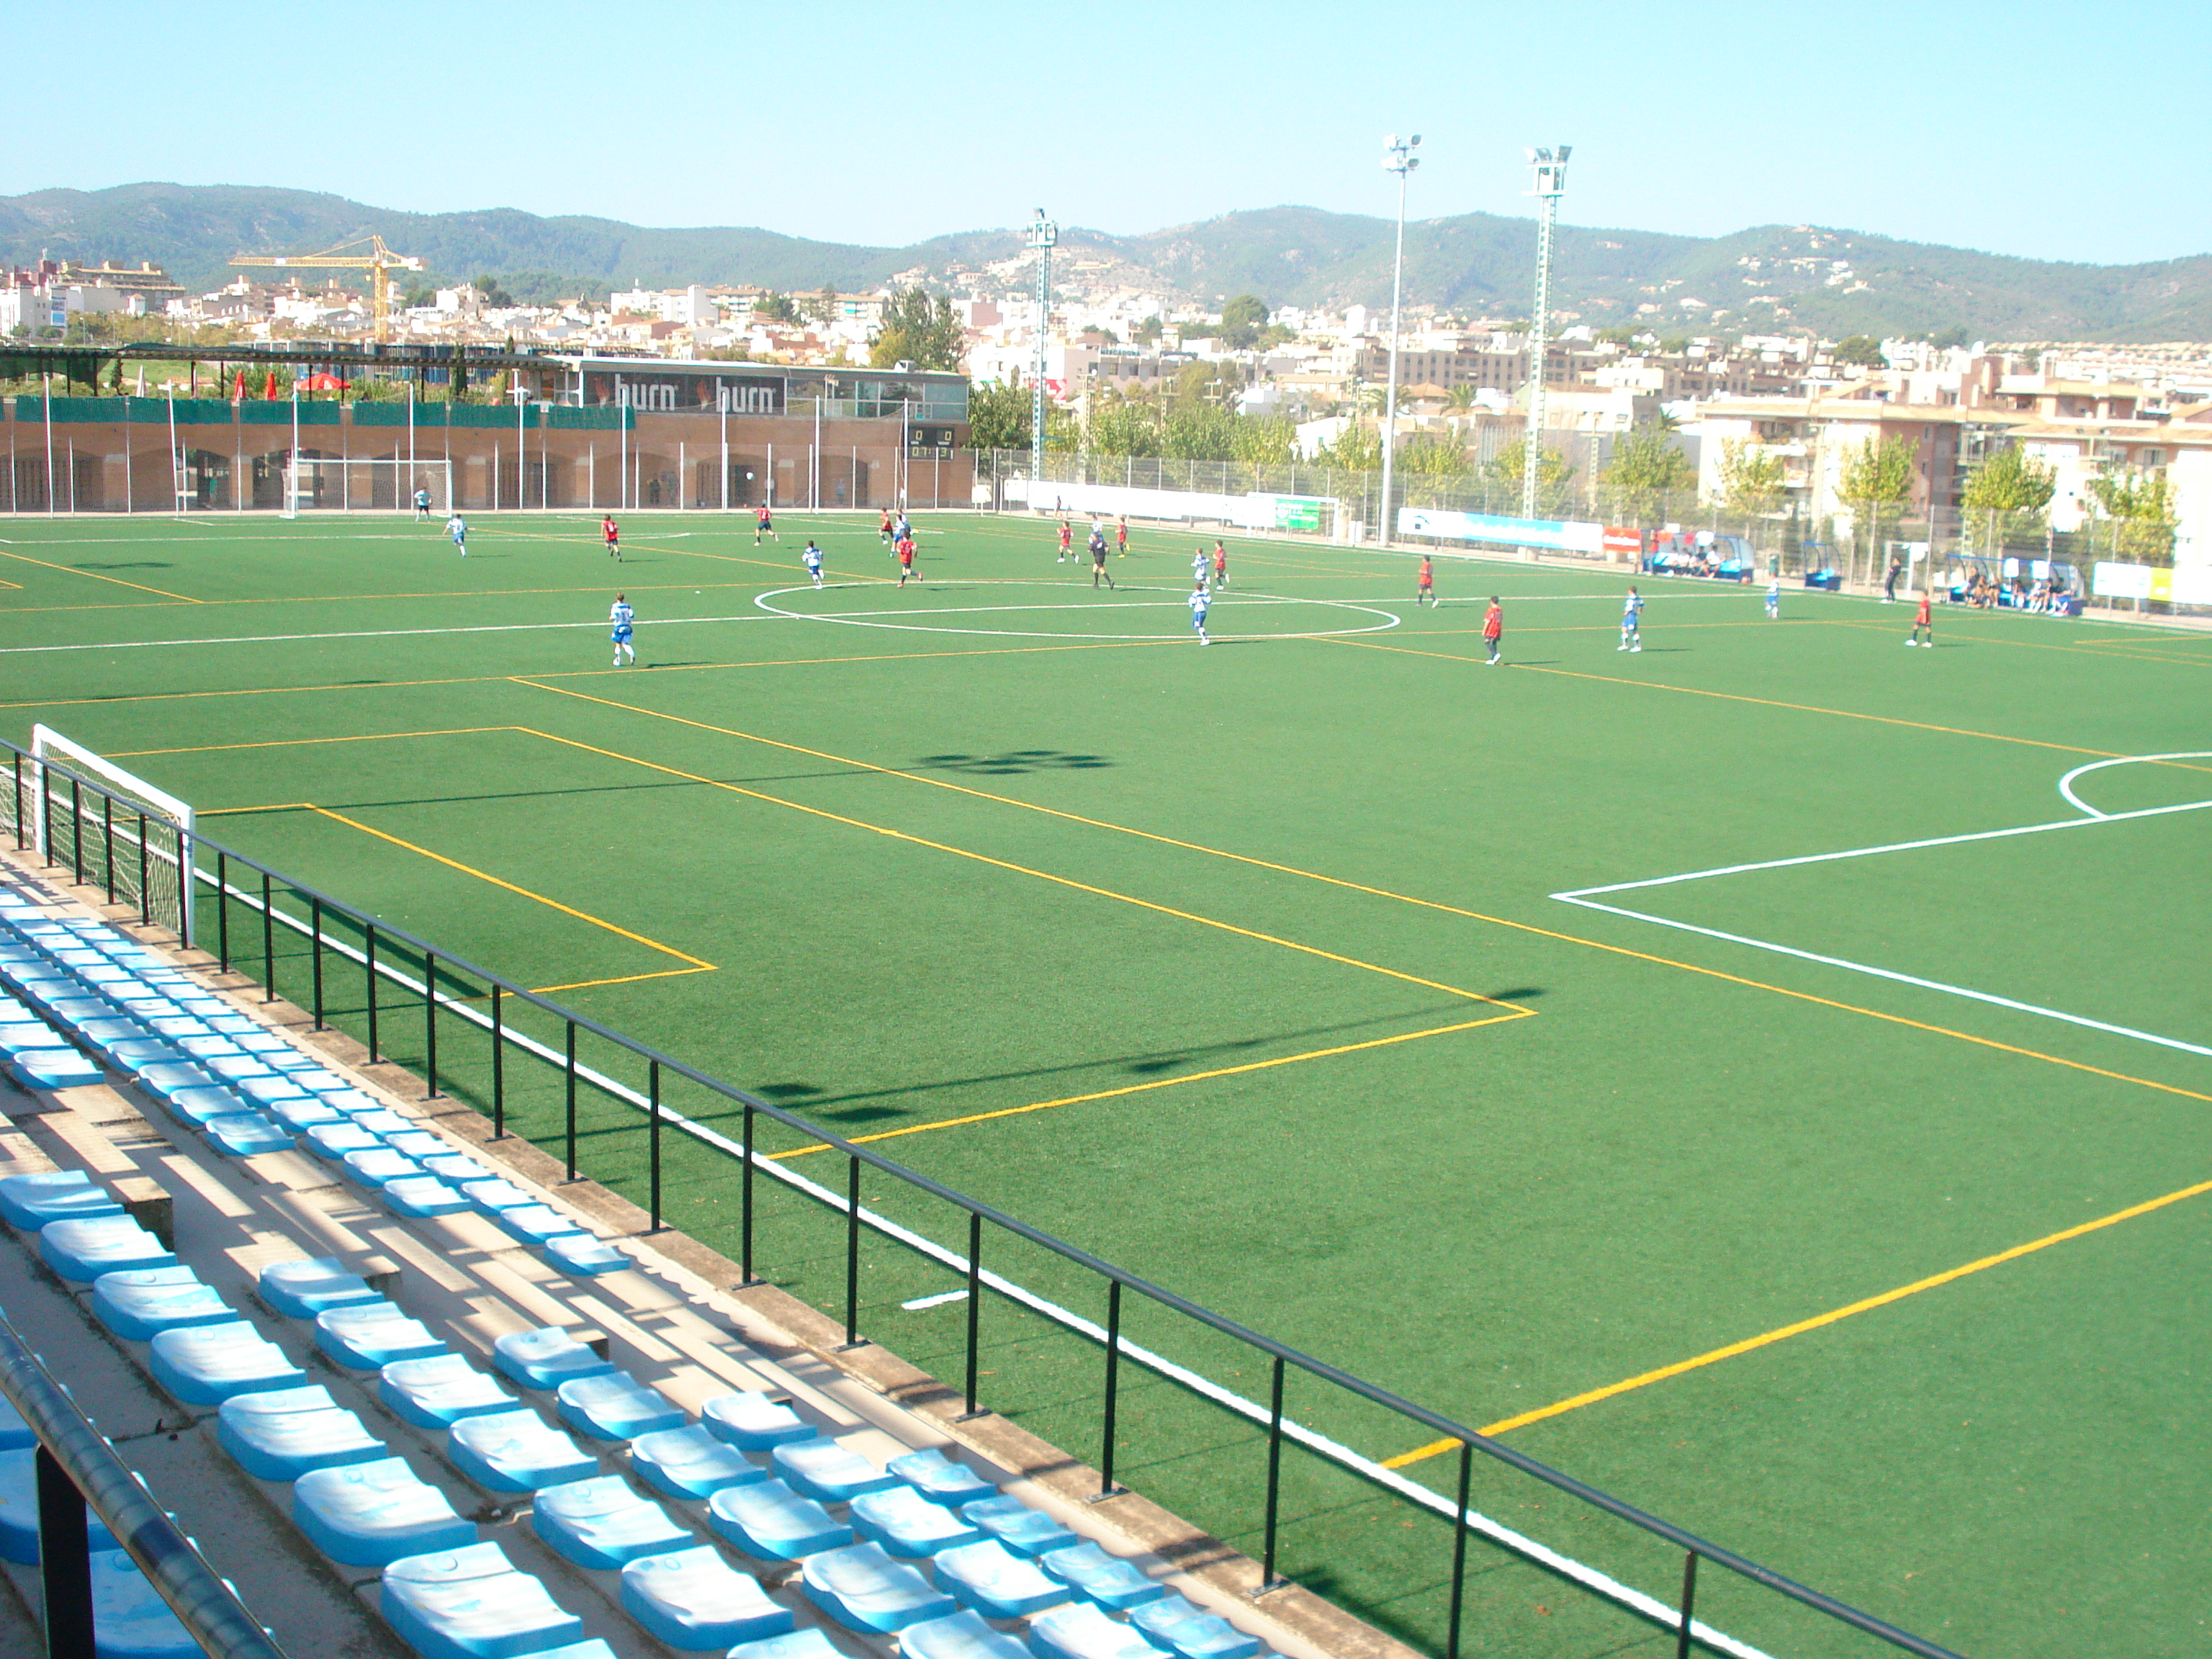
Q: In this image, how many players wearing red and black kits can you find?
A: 10